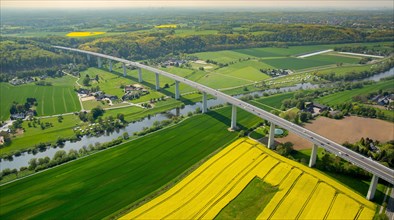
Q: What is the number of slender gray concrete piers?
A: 12